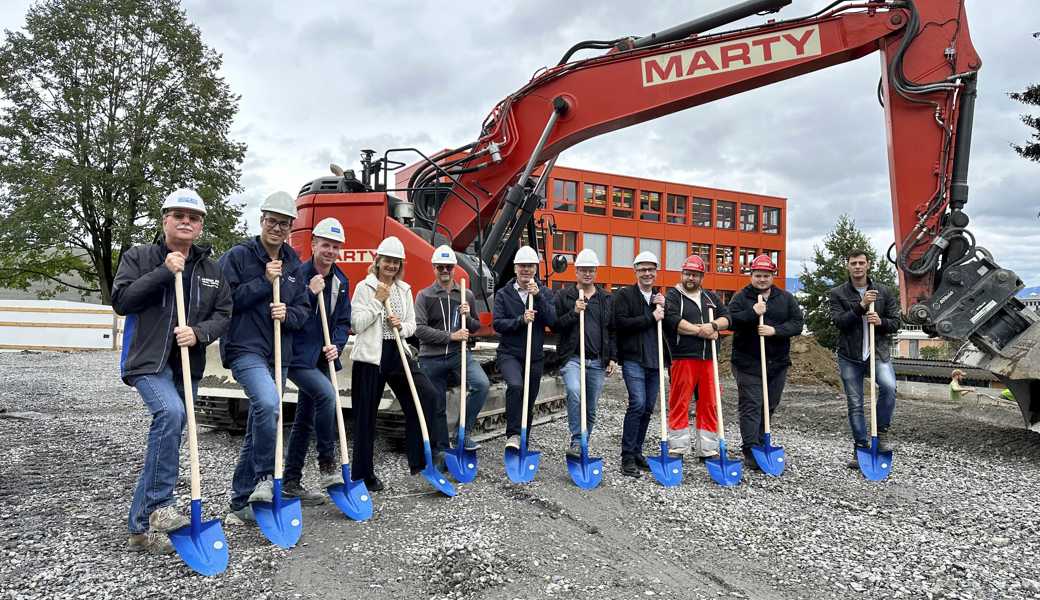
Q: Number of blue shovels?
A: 11